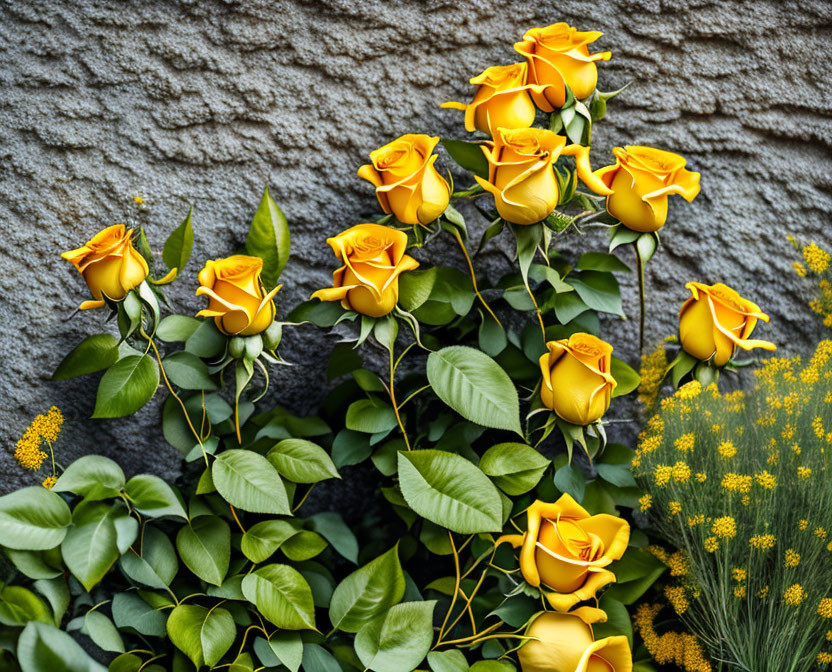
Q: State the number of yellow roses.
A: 12